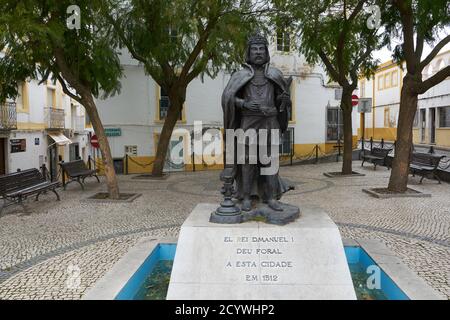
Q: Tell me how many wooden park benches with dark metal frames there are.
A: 4